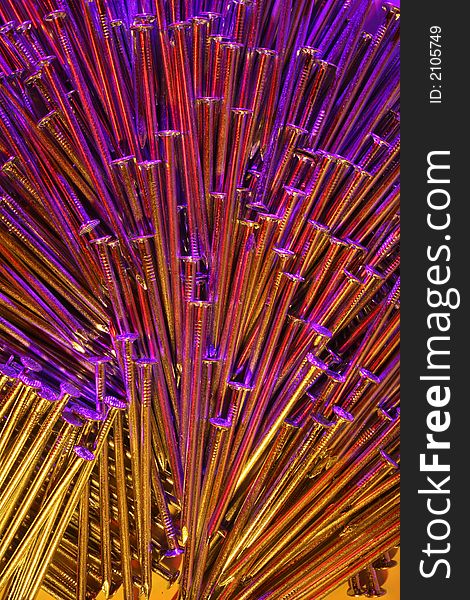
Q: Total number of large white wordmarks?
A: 1